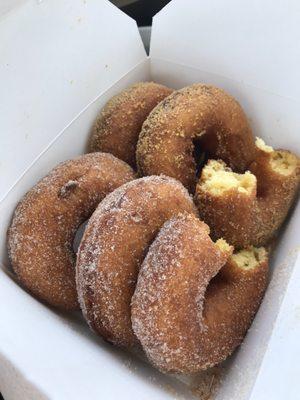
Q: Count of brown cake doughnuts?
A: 6